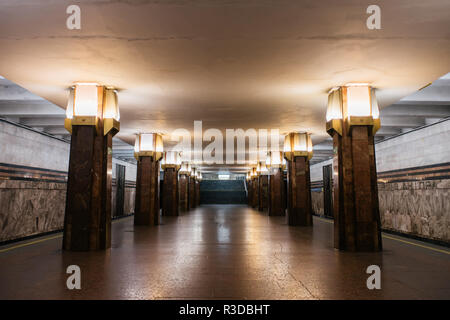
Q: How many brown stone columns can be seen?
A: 12